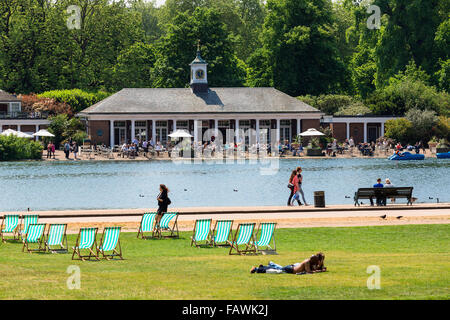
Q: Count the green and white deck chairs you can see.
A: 12